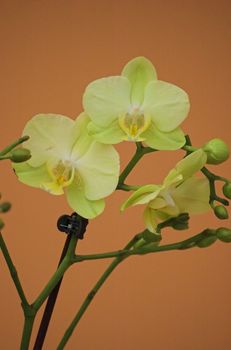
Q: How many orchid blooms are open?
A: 3